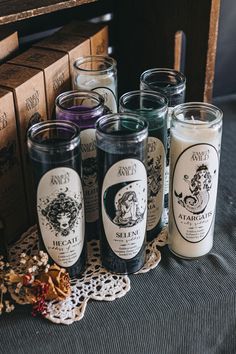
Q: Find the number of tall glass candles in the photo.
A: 7